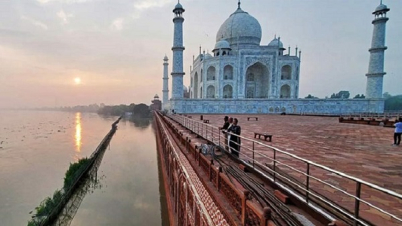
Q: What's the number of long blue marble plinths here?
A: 1